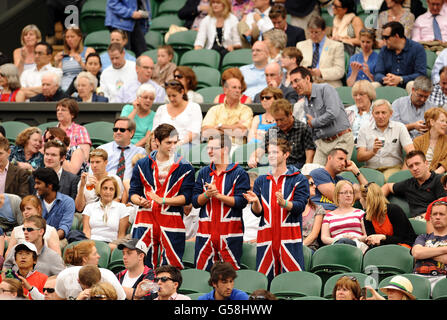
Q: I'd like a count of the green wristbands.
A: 3